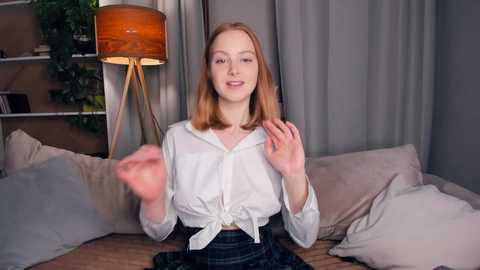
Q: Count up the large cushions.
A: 4